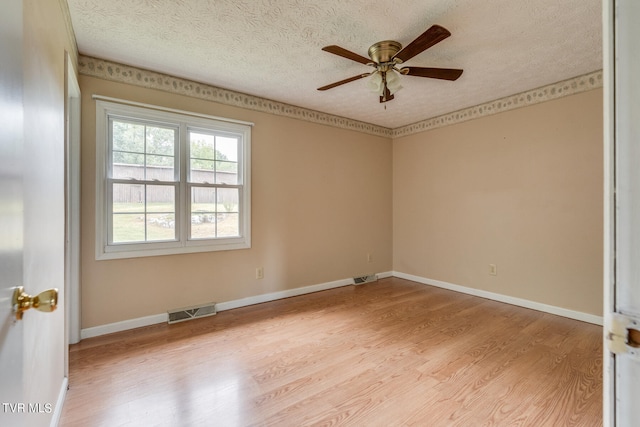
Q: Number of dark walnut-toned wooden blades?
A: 5